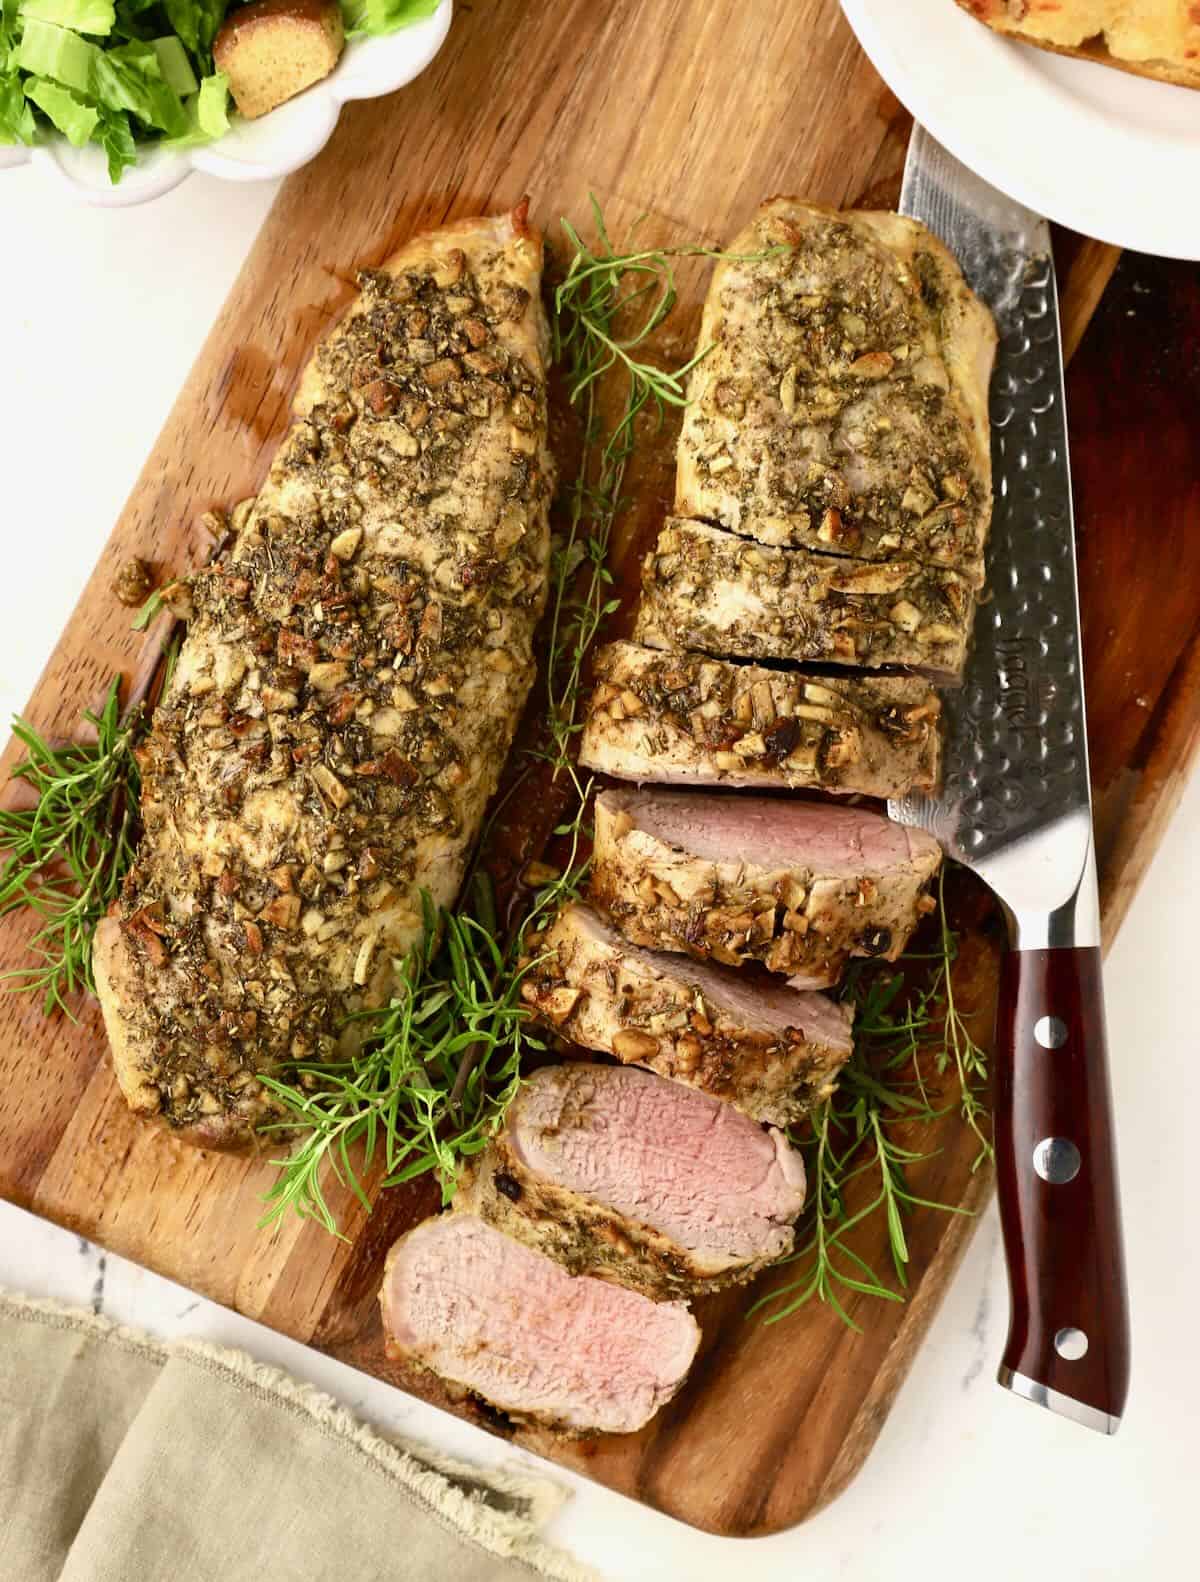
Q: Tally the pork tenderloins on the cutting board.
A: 2